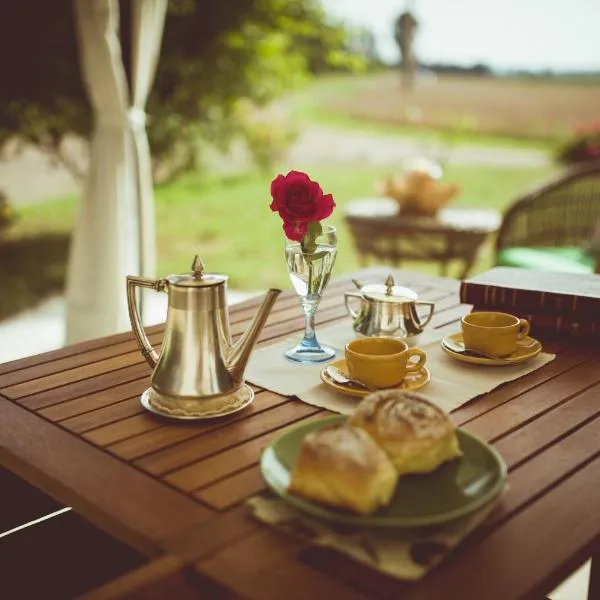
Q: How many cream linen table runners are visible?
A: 1